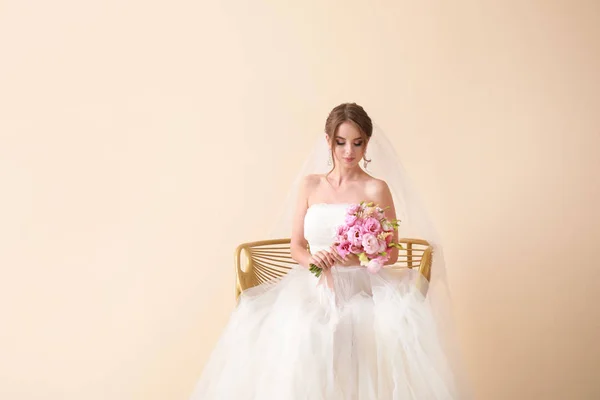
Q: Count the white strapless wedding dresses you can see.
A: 1